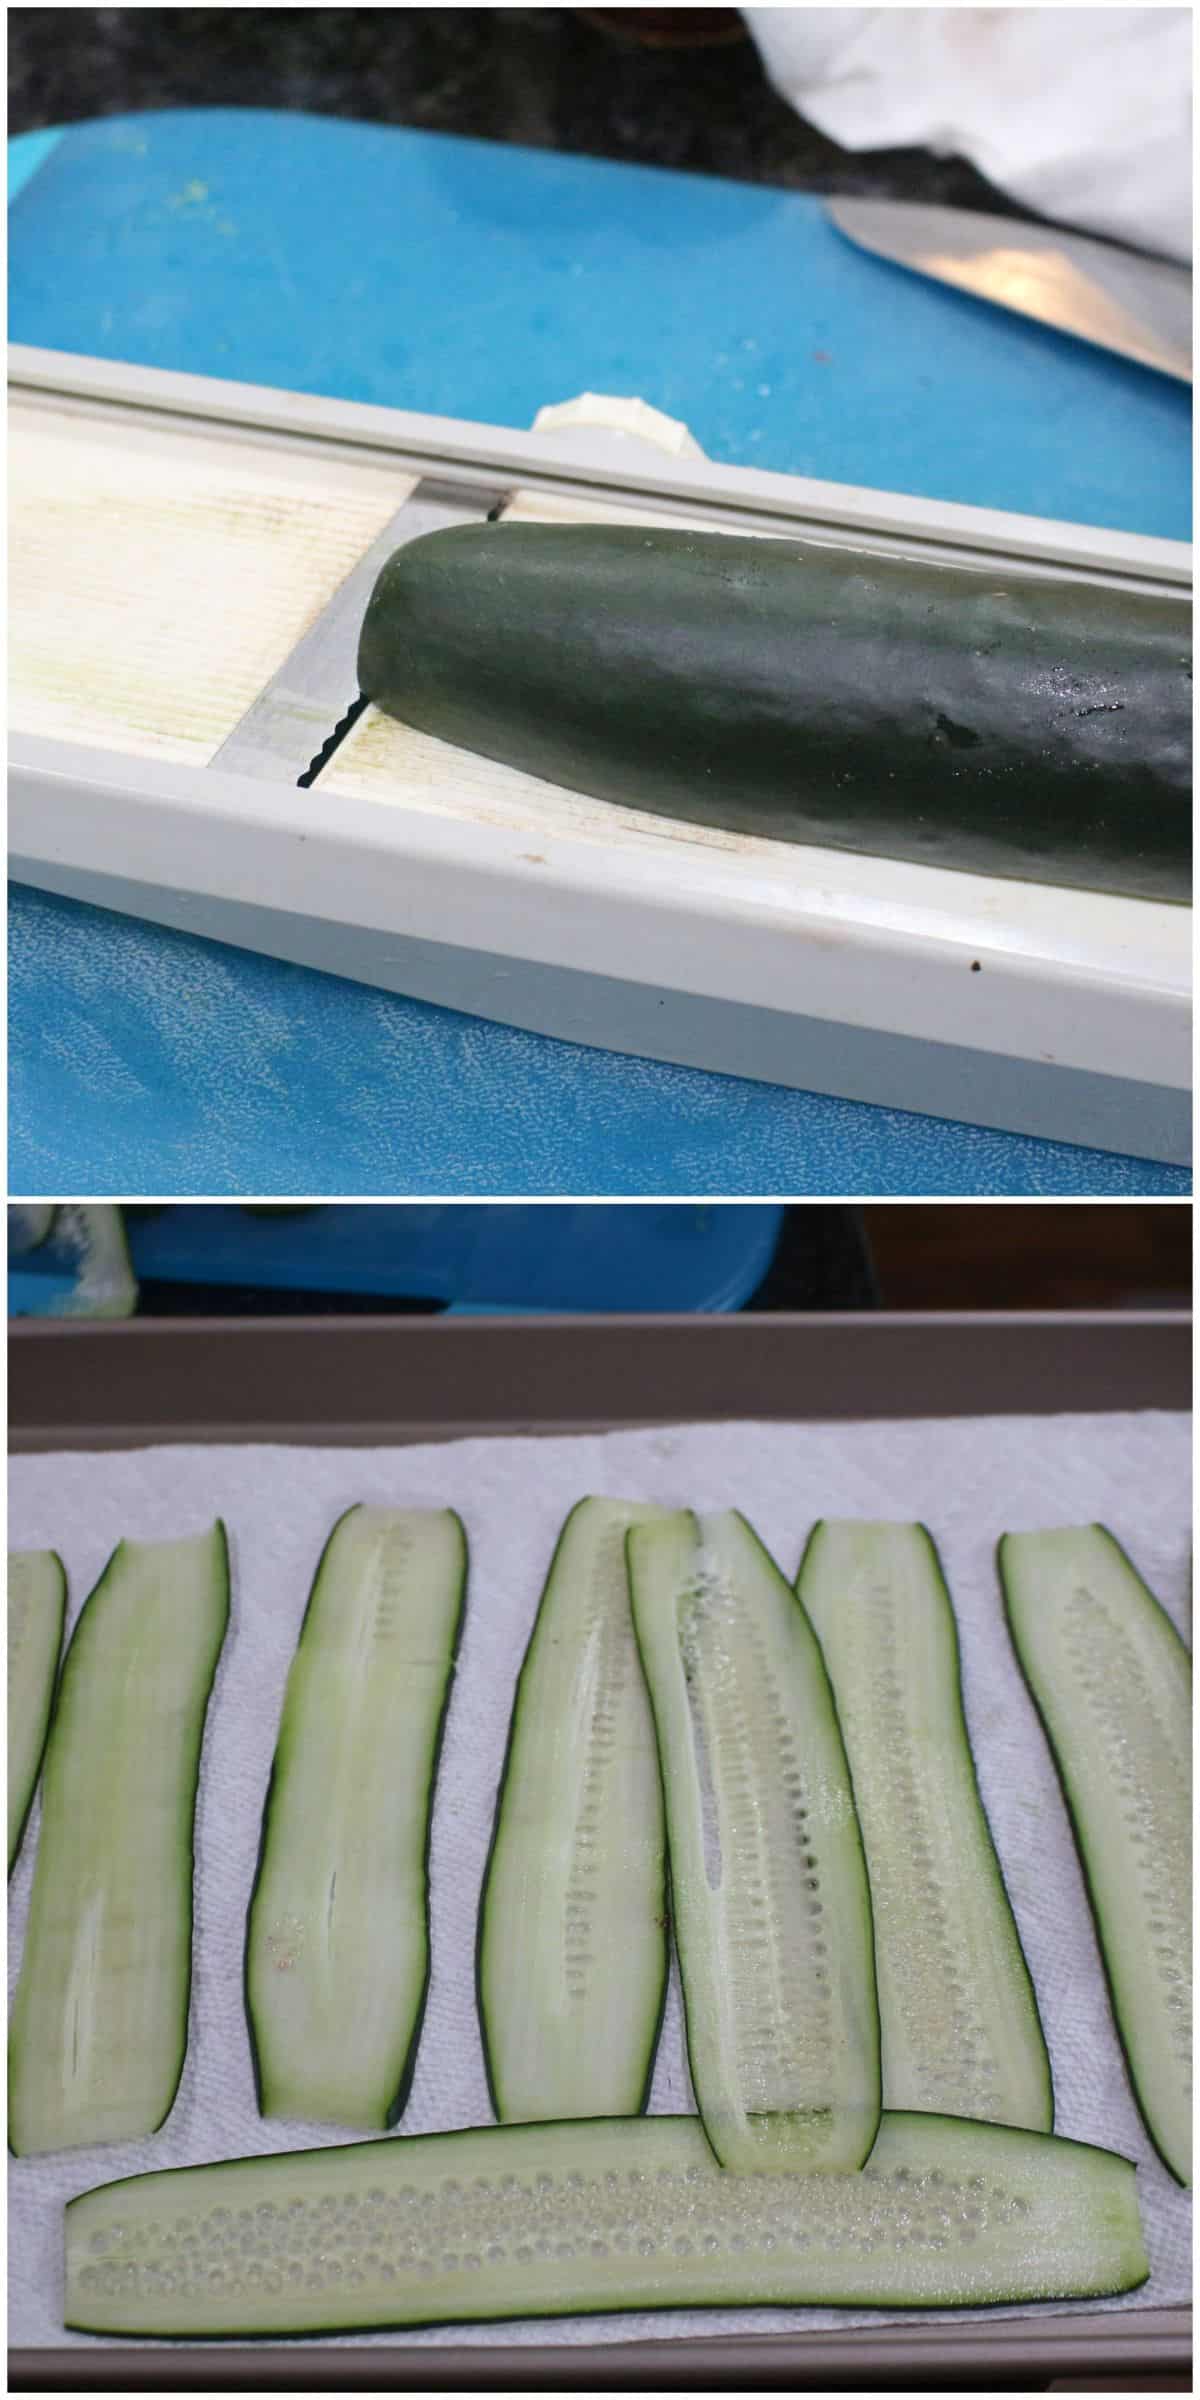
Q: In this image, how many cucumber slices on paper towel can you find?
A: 8